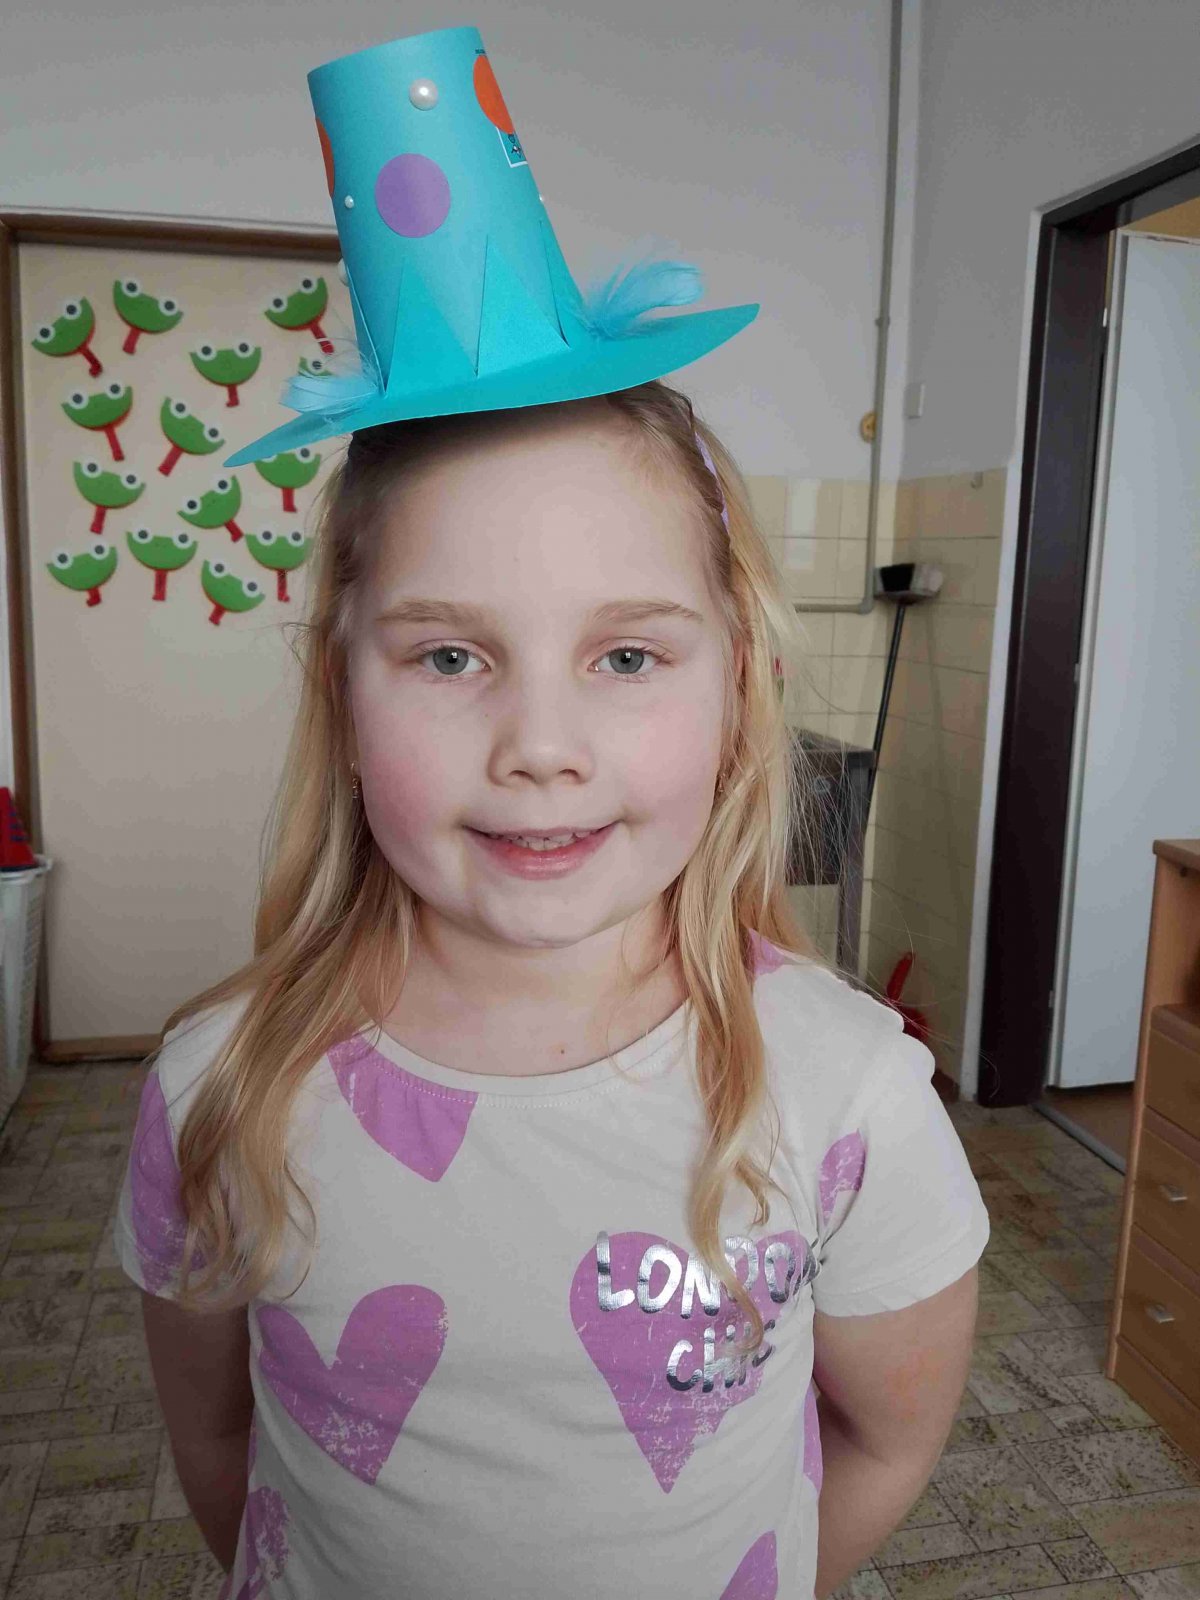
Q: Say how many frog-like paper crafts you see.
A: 14